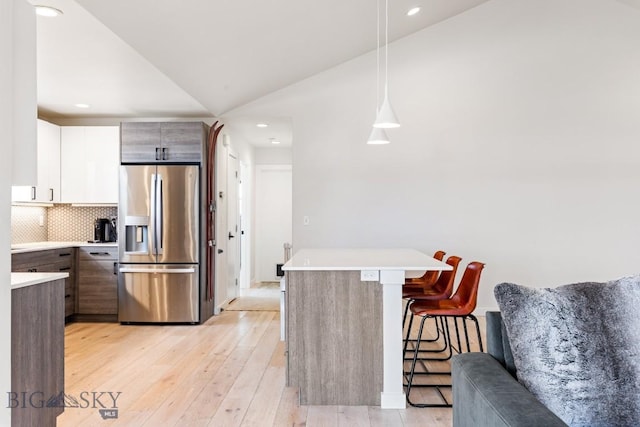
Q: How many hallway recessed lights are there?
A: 2